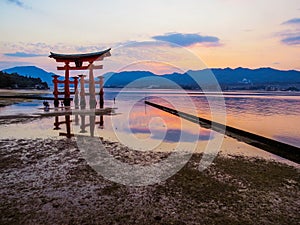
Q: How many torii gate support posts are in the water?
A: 6